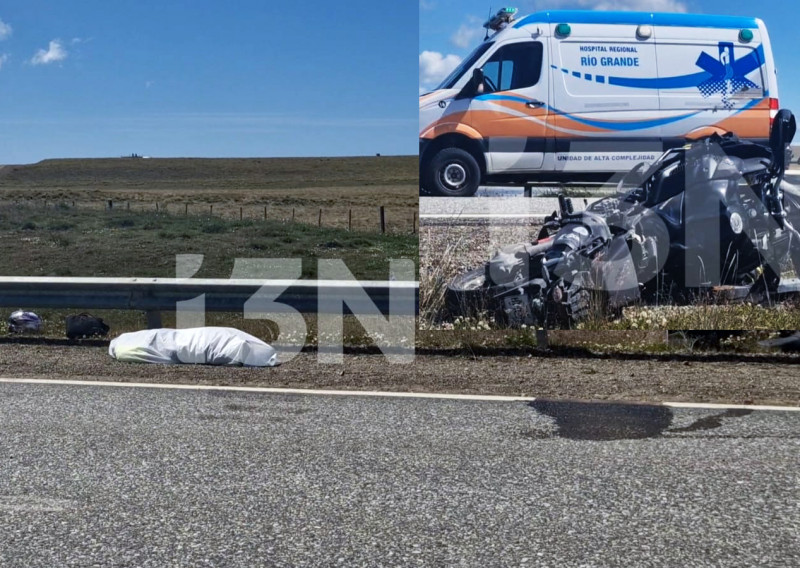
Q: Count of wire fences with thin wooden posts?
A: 1